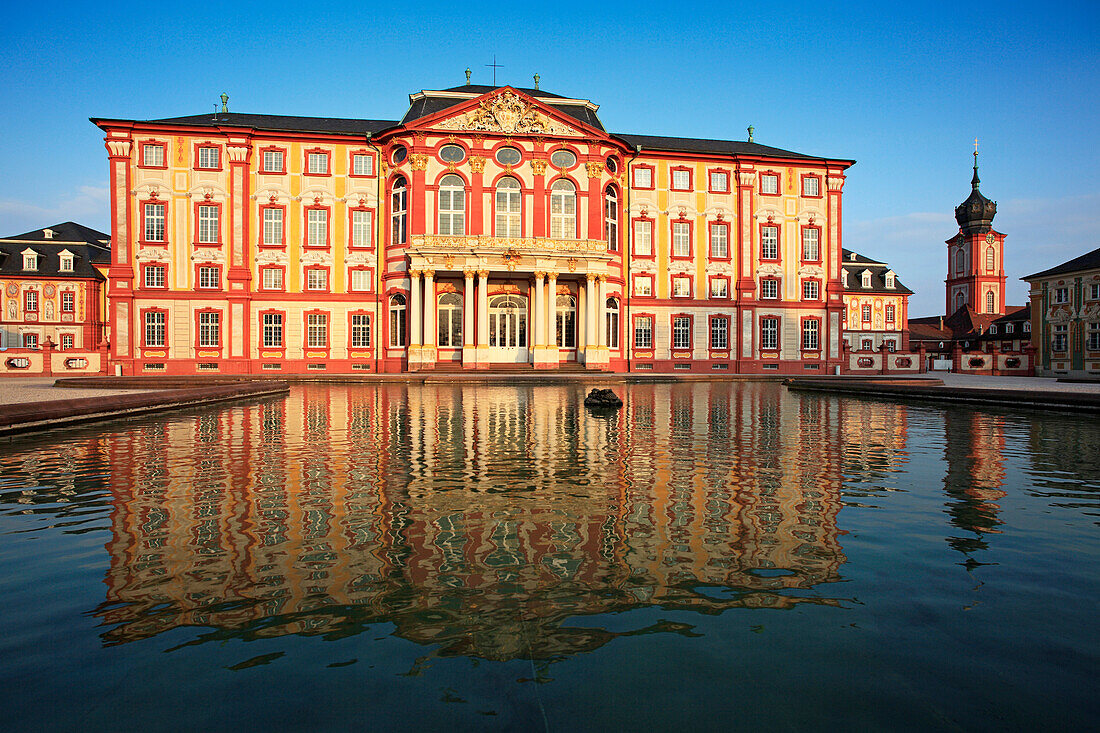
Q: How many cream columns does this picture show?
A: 8